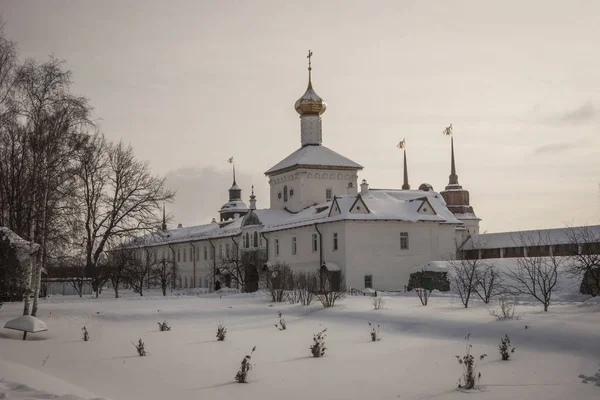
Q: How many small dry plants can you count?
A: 10